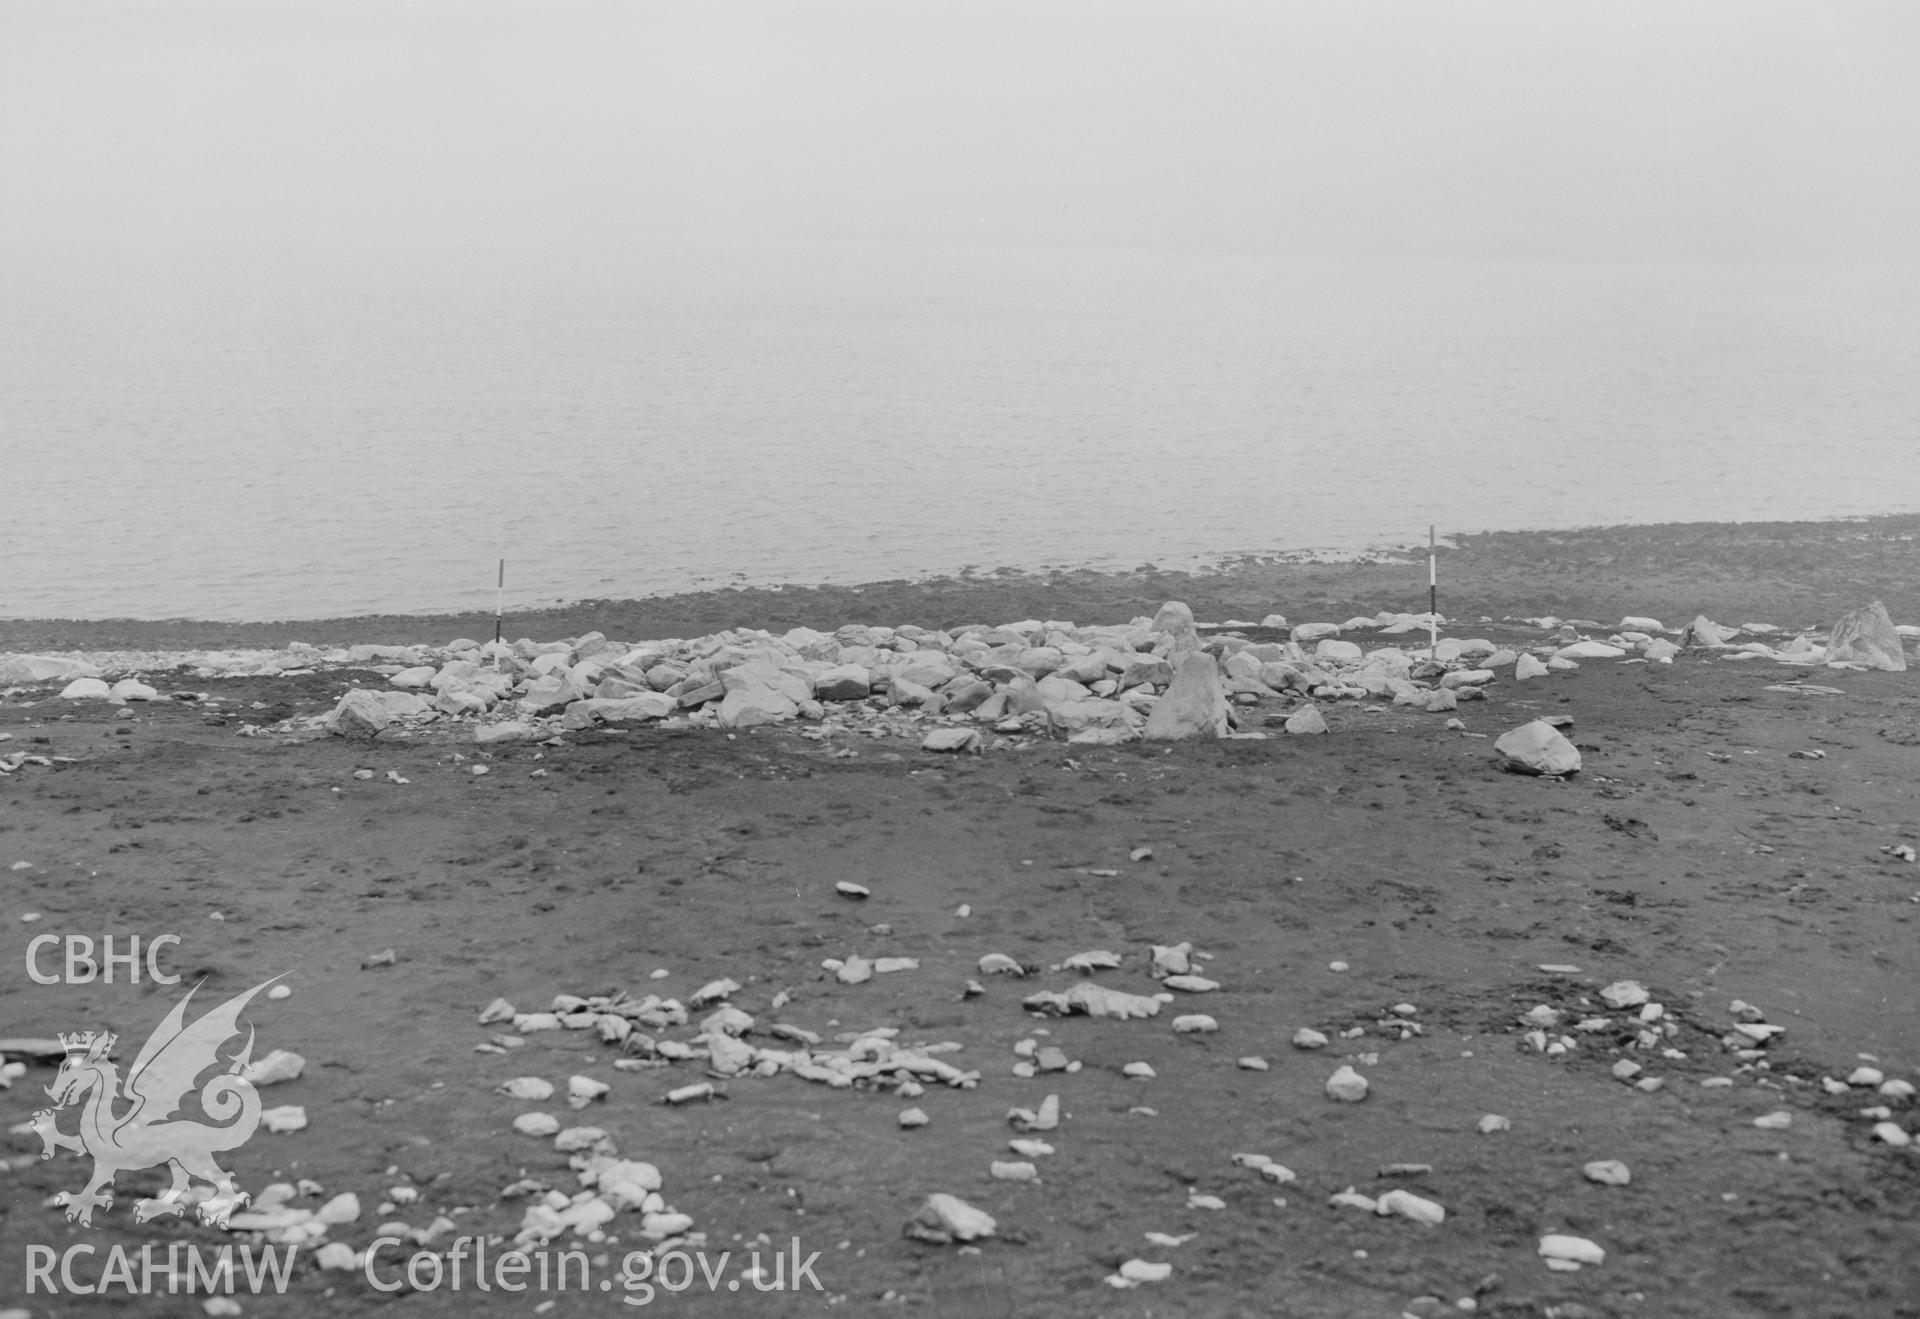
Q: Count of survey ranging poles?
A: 2